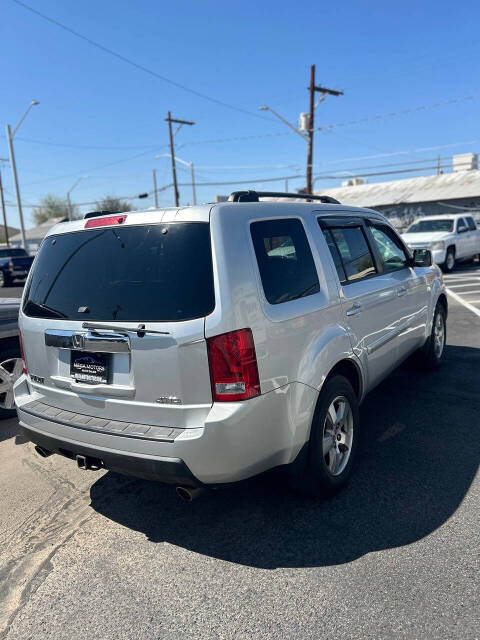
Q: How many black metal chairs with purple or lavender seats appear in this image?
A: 0